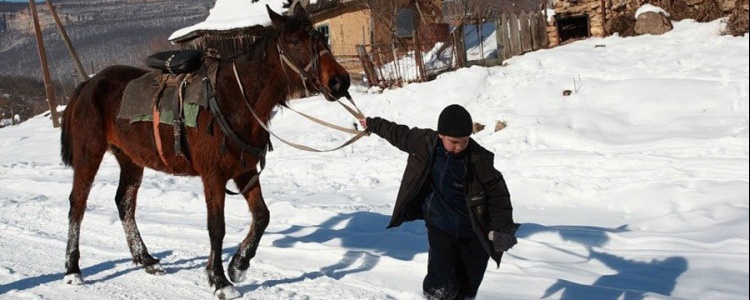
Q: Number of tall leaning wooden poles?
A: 2